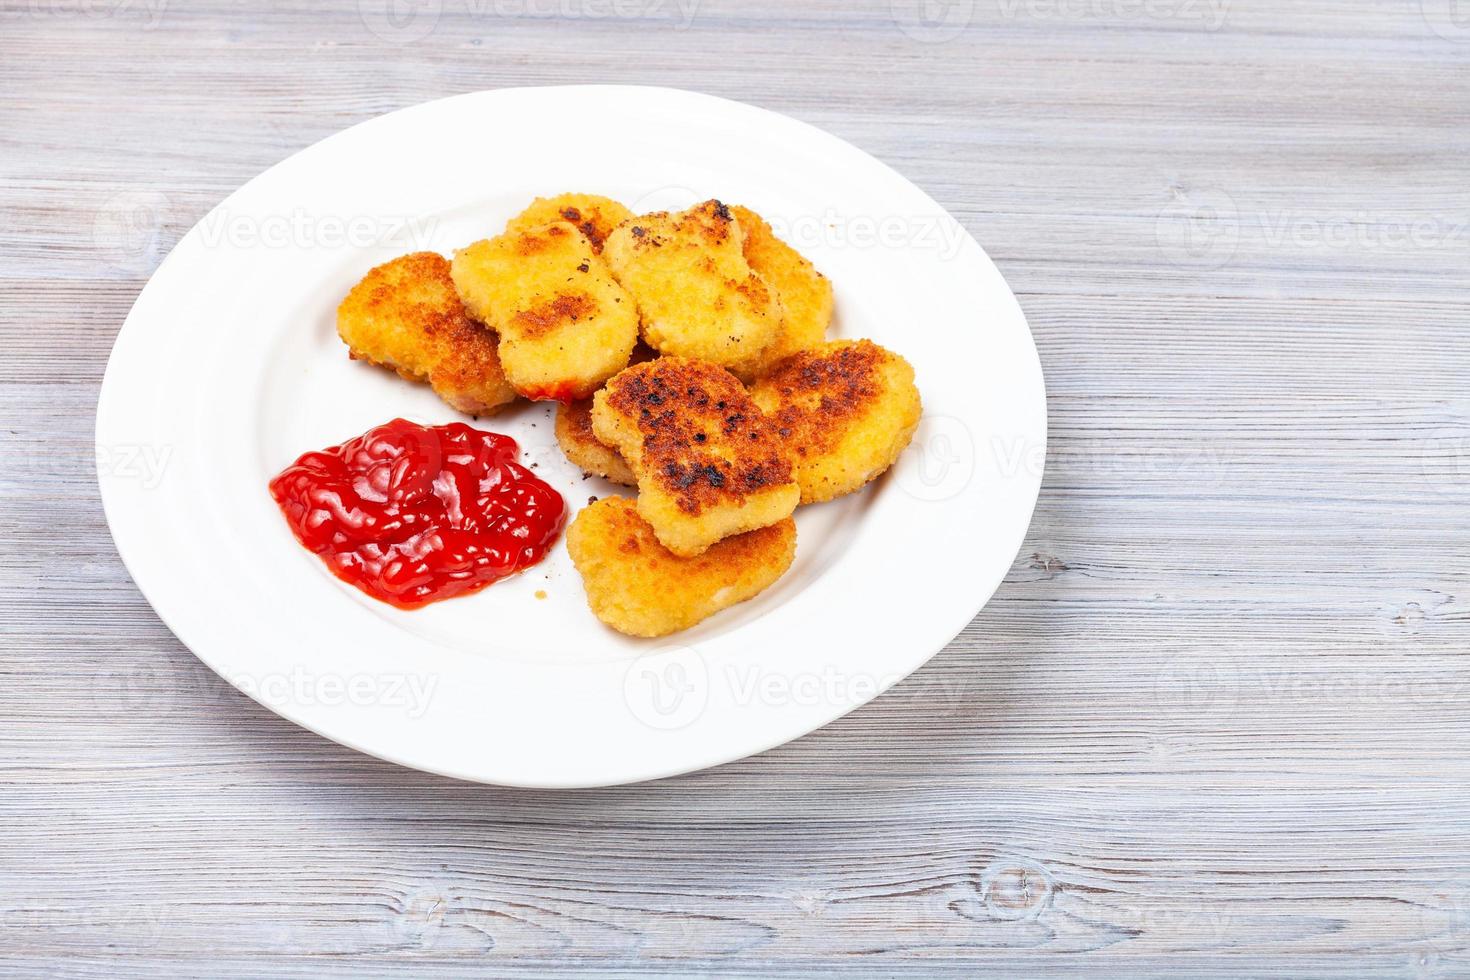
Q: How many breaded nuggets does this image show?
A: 9